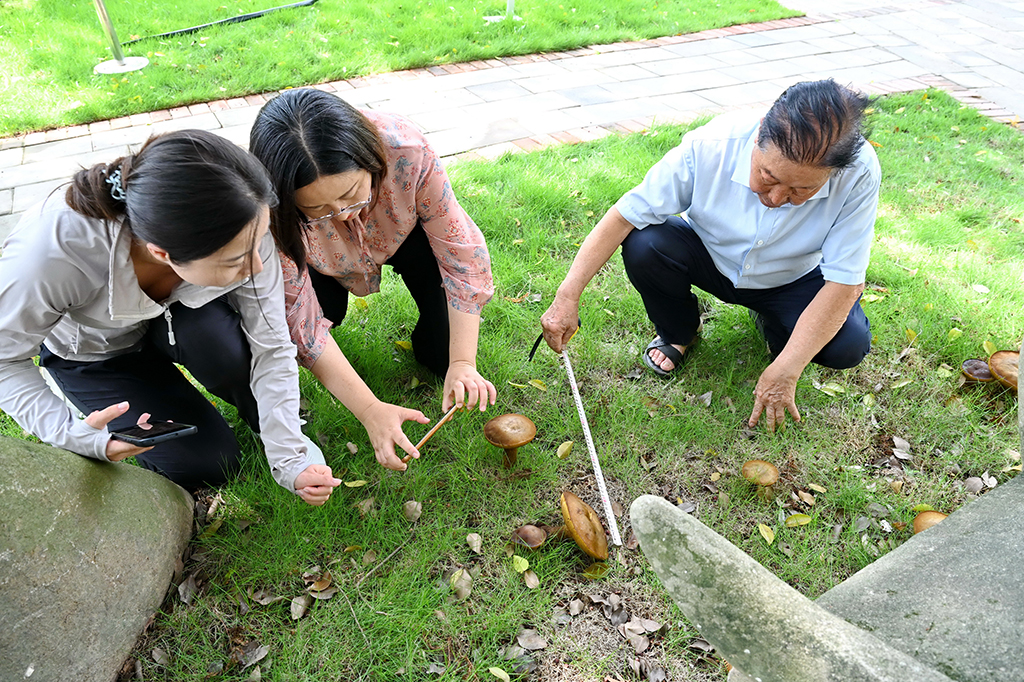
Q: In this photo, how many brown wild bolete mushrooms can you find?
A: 7